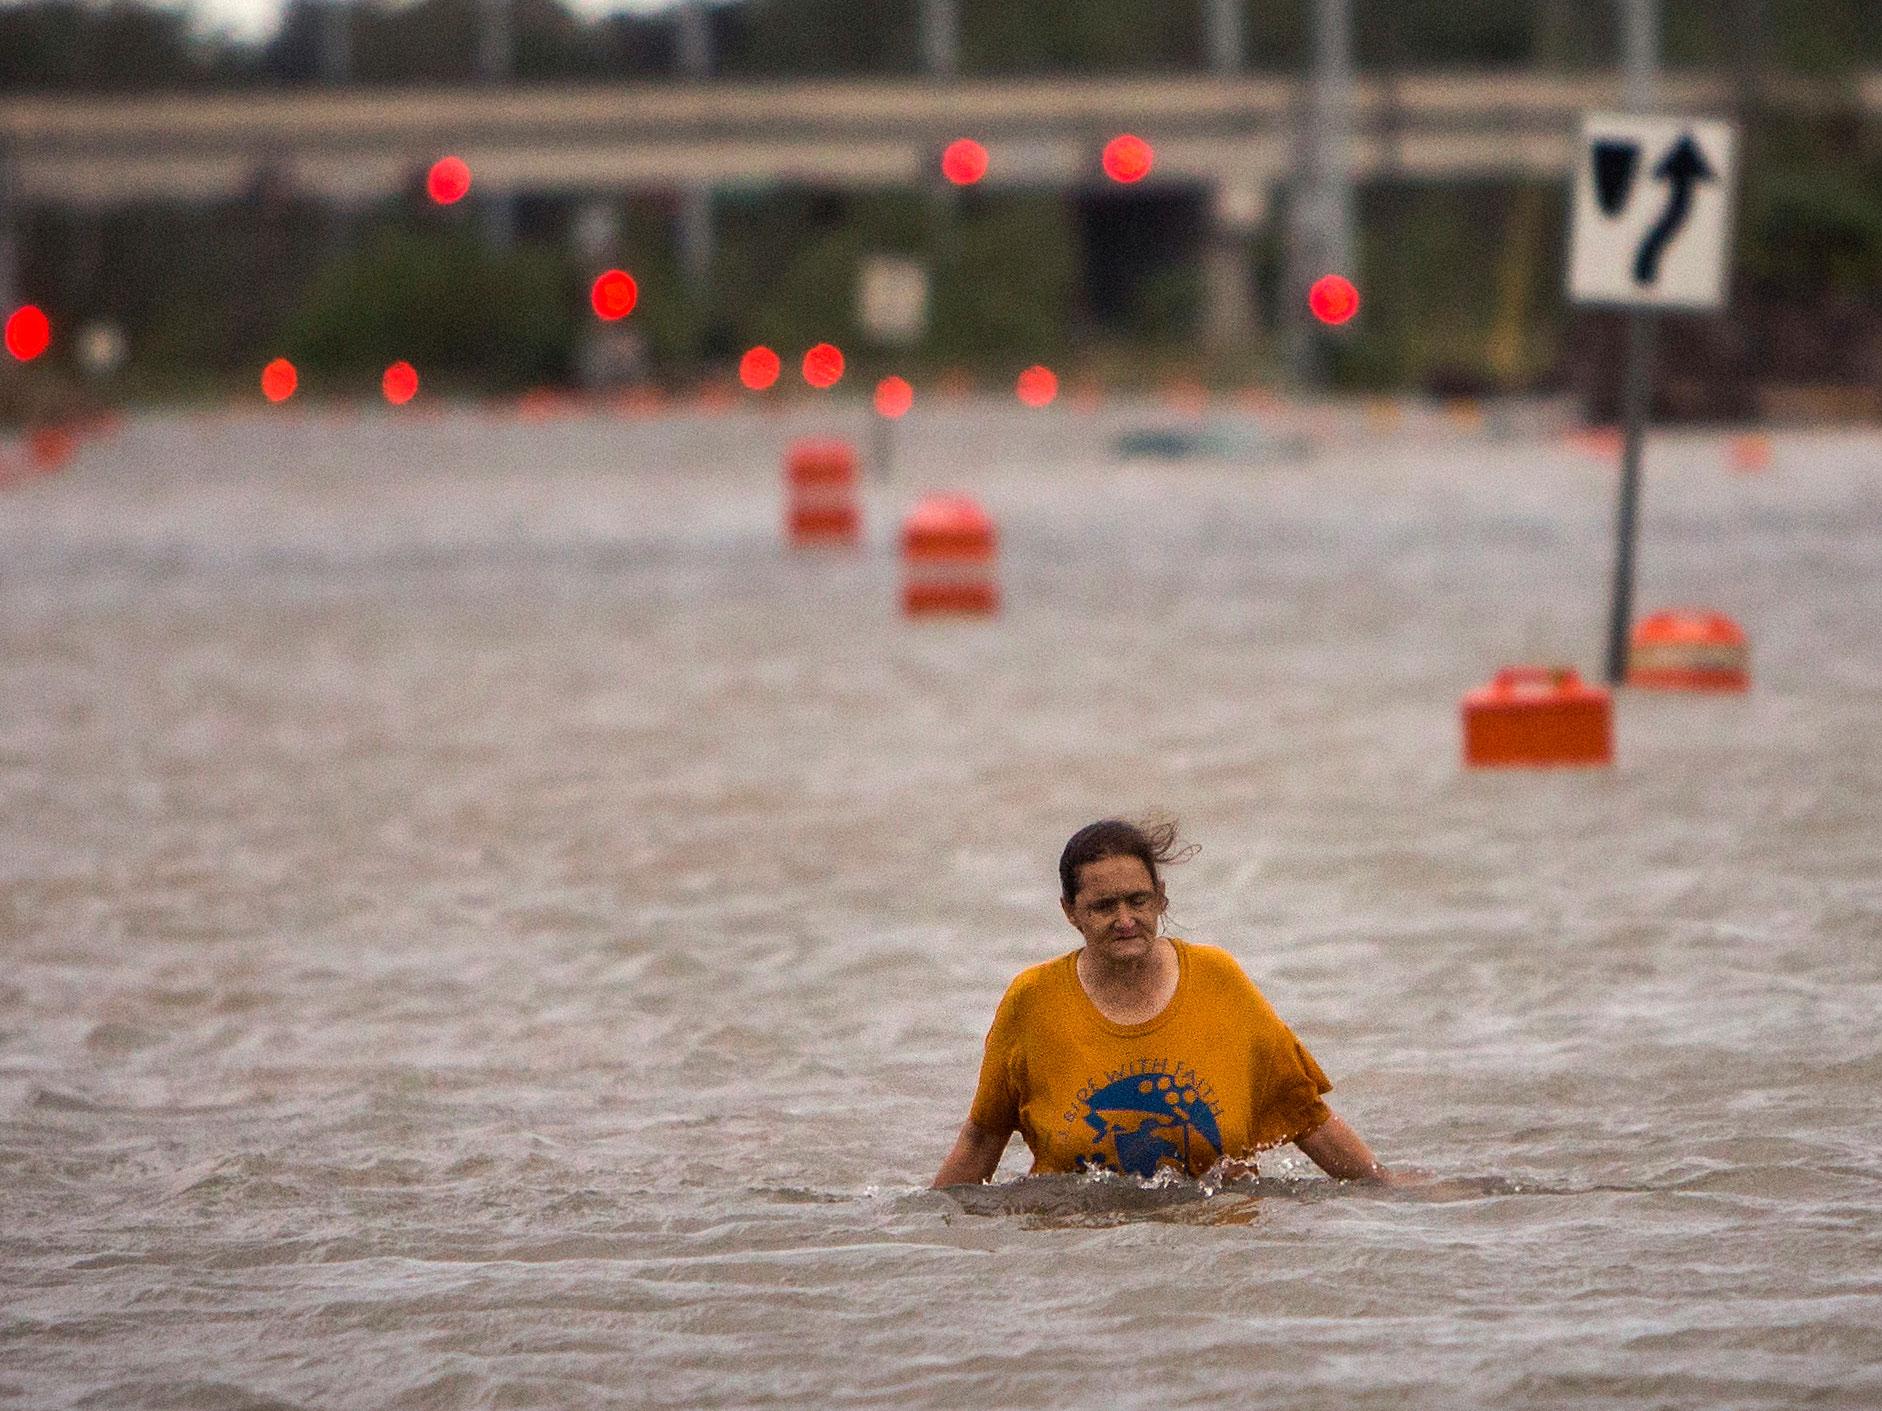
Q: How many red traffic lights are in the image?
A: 12